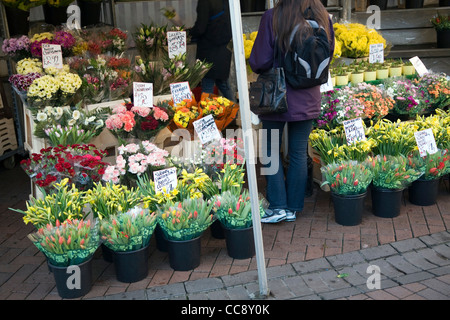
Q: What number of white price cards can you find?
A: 11